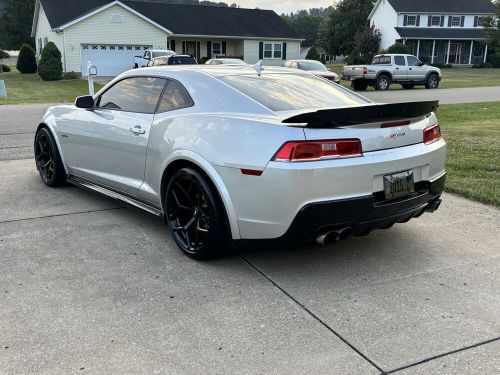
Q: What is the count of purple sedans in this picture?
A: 0